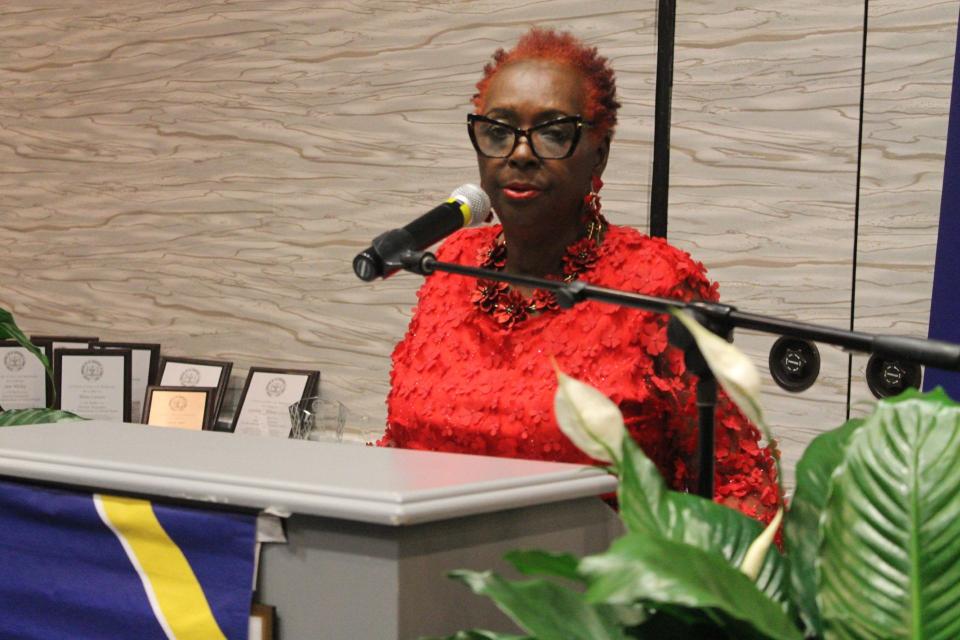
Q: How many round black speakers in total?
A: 2